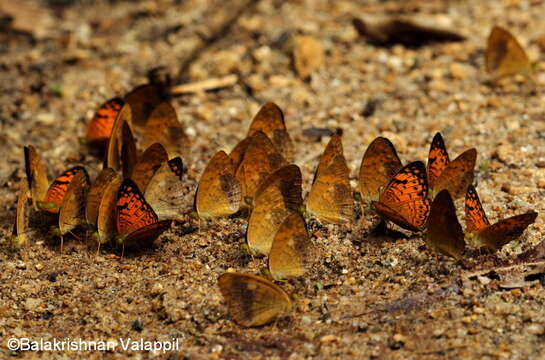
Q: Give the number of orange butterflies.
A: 6